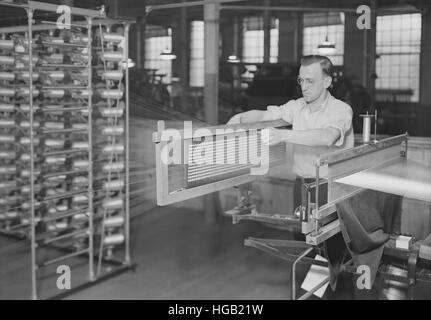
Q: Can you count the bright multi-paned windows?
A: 5